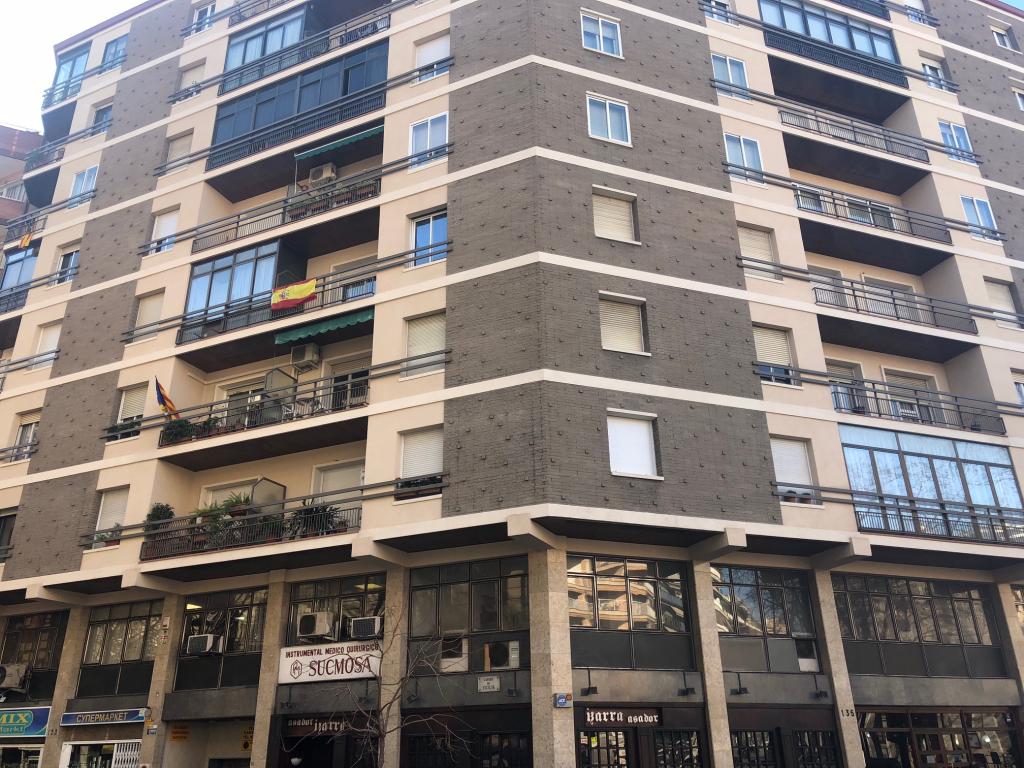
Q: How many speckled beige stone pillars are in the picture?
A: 8